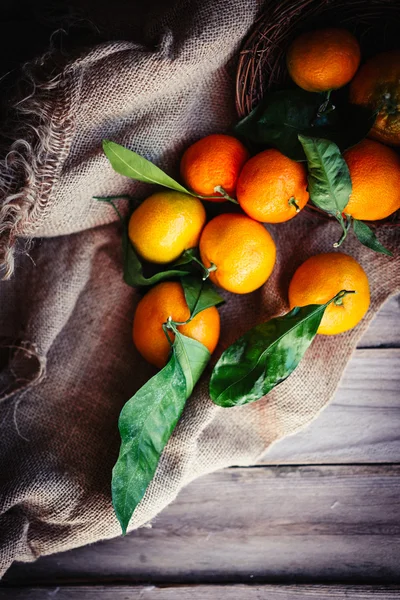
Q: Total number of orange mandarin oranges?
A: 9